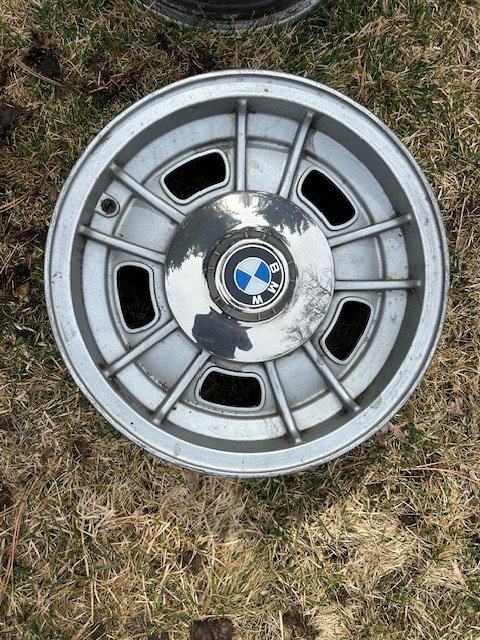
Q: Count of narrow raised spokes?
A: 10